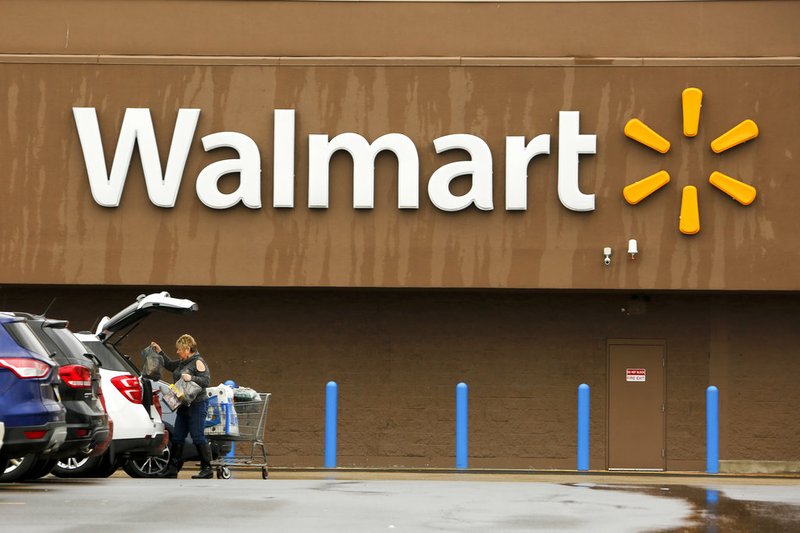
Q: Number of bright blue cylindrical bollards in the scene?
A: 5